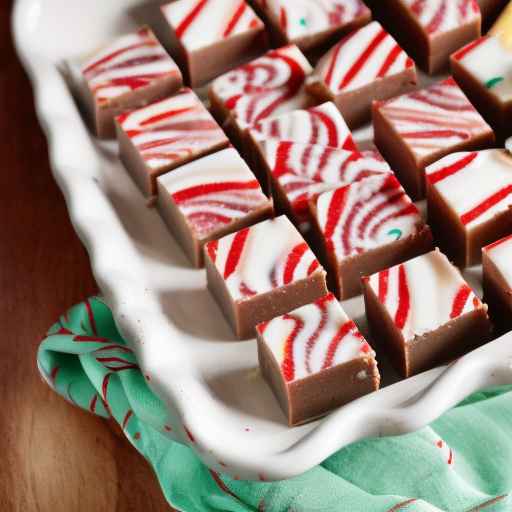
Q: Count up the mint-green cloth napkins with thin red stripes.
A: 1